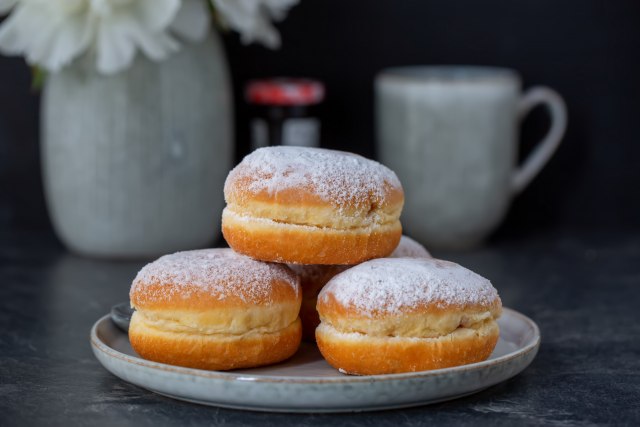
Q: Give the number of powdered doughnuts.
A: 4